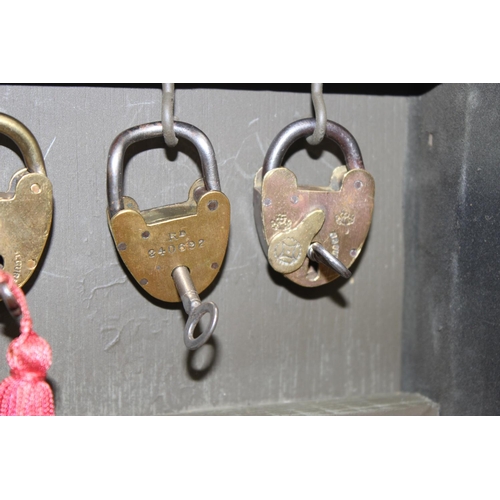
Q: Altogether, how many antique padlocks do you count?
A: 3